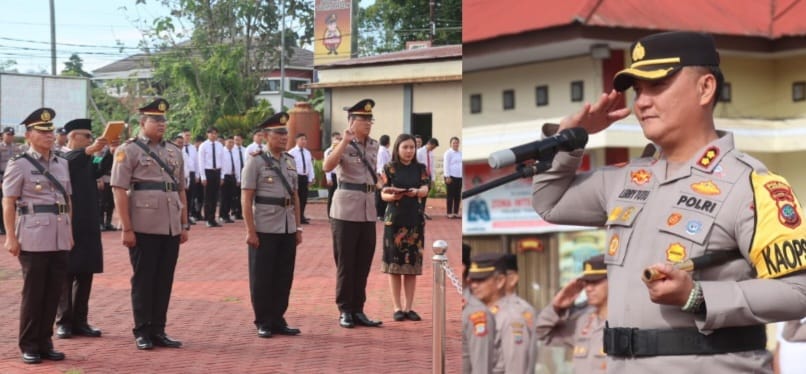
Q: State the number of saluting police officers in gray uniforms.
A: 2